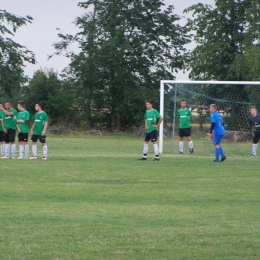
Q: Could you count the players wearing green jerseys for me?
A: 6